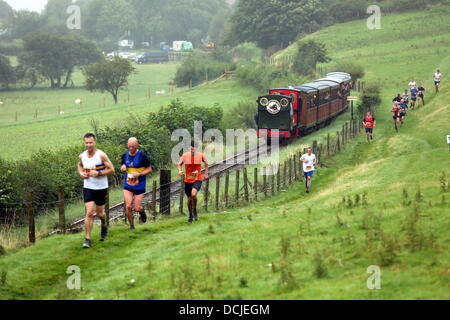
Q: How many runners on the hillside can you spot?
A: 13